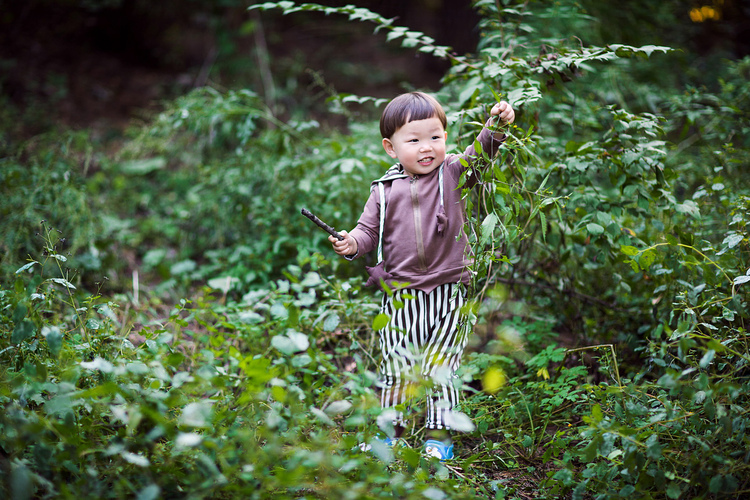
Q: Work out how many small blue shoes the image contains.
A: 2